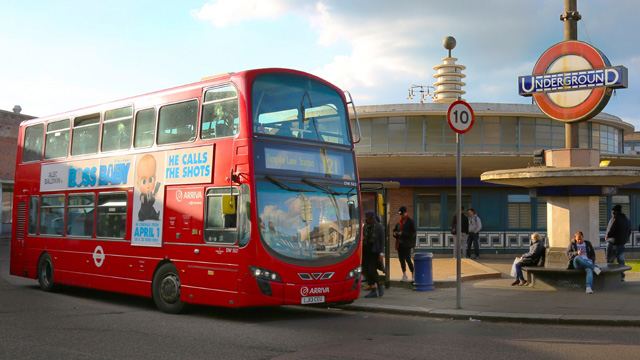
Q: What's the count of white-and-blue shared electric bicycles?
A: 0